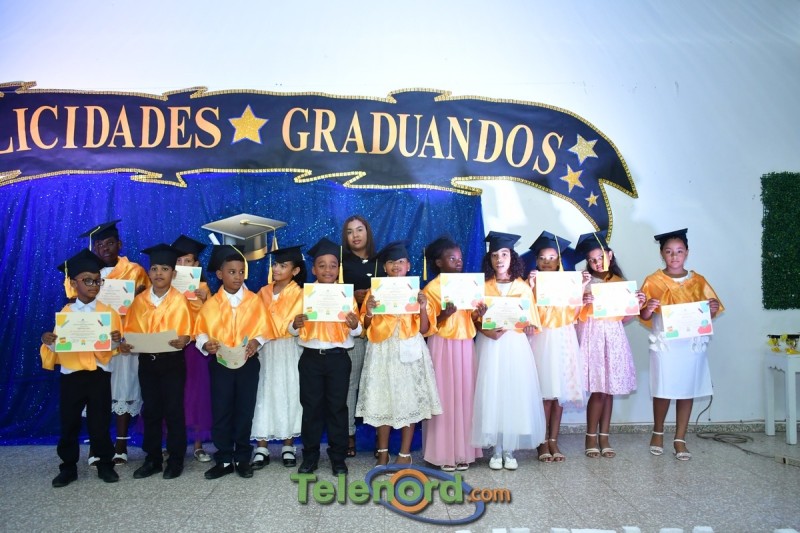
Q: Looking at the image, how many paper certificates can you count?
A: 12